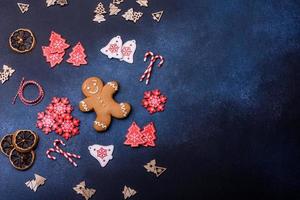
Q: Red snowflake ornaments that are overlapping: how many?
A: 3